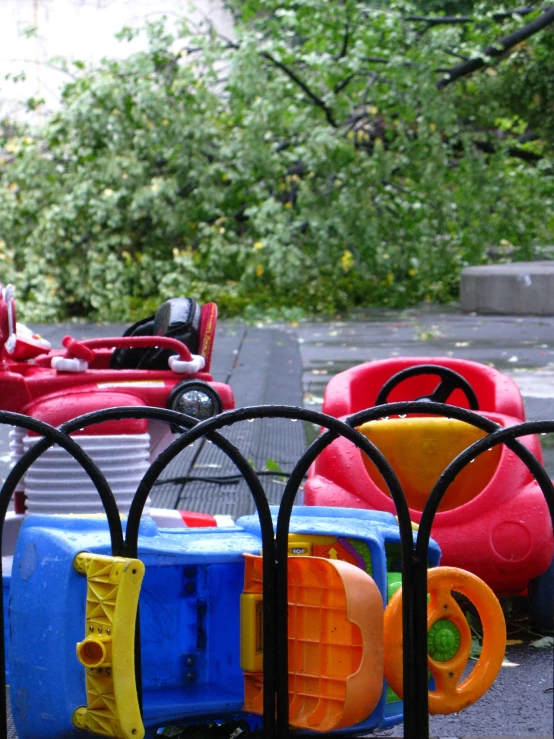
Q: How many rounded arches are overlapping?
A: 5